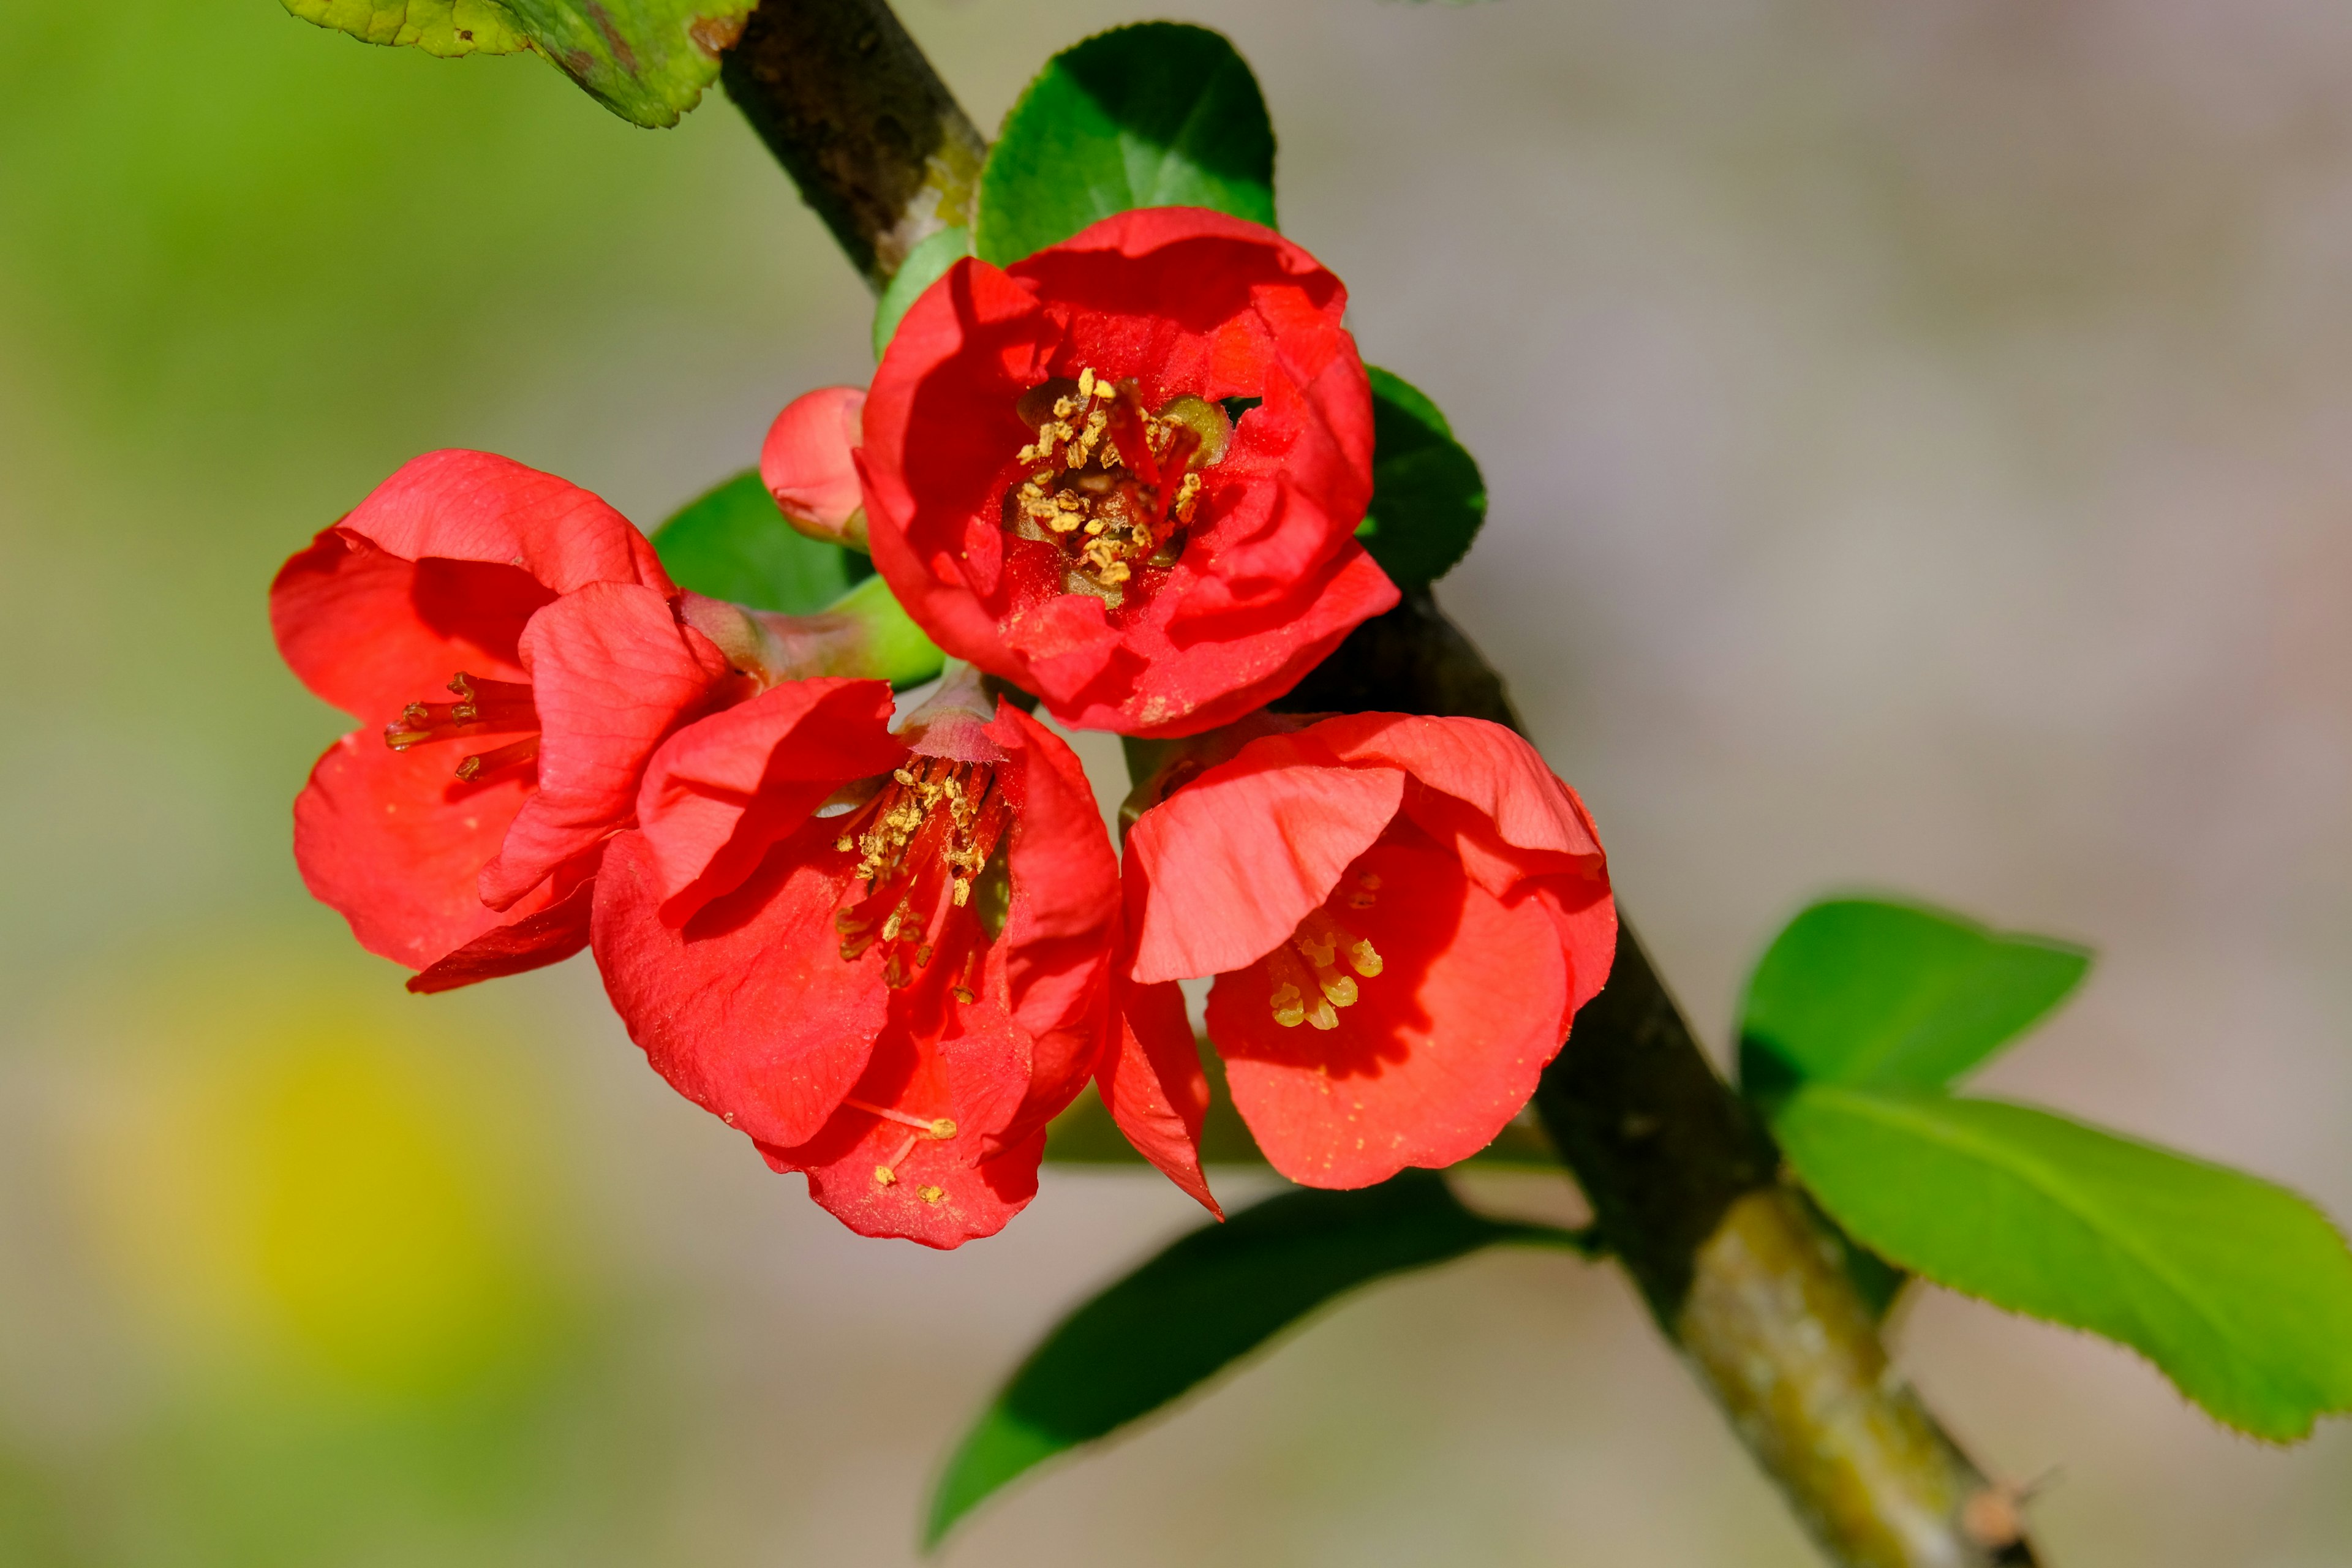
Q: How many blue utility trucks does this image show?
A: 0